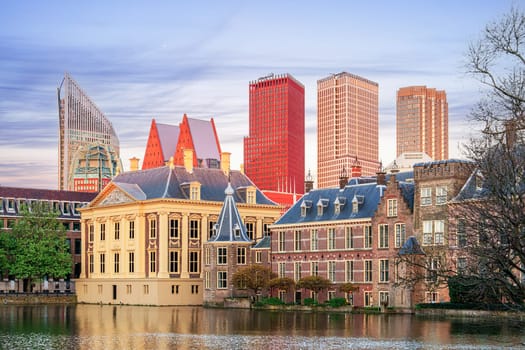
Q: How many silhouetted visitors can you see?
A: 0